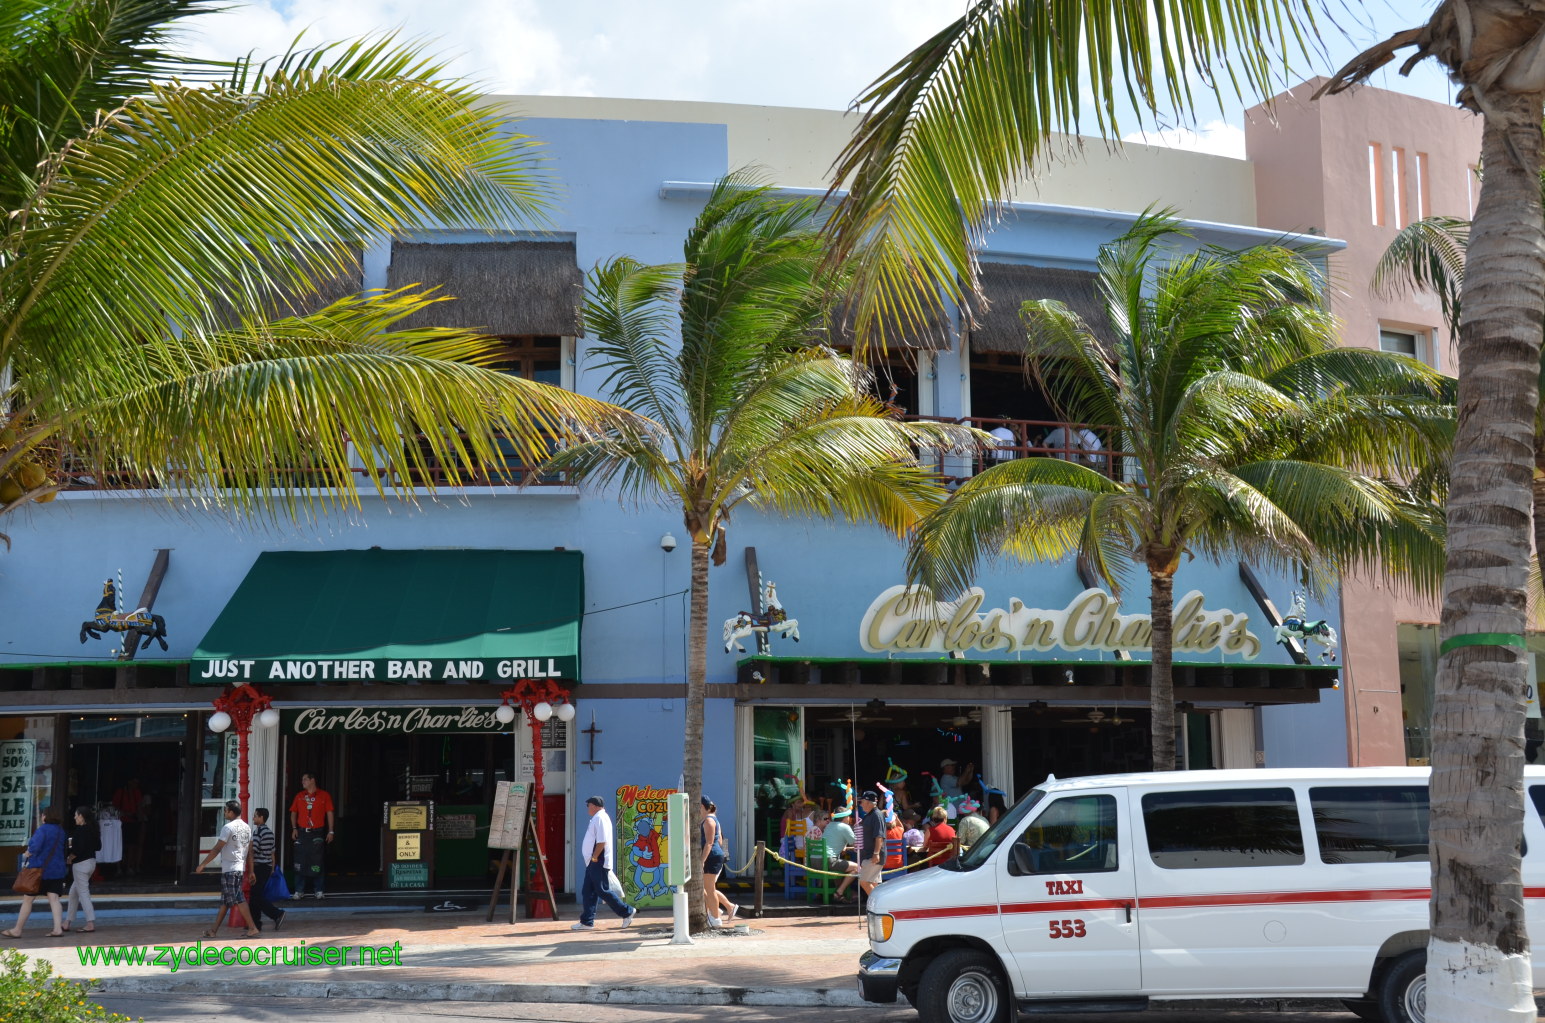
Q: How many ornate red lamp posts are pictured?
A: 2